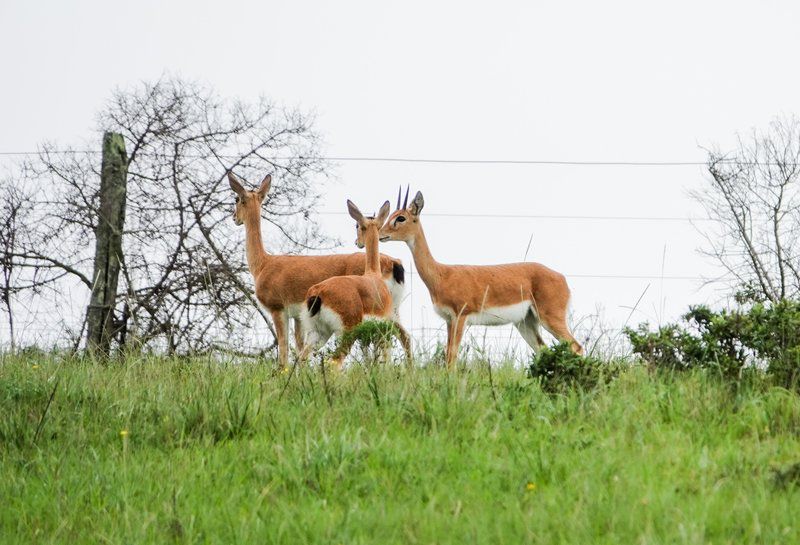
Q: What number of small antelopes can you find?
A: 3